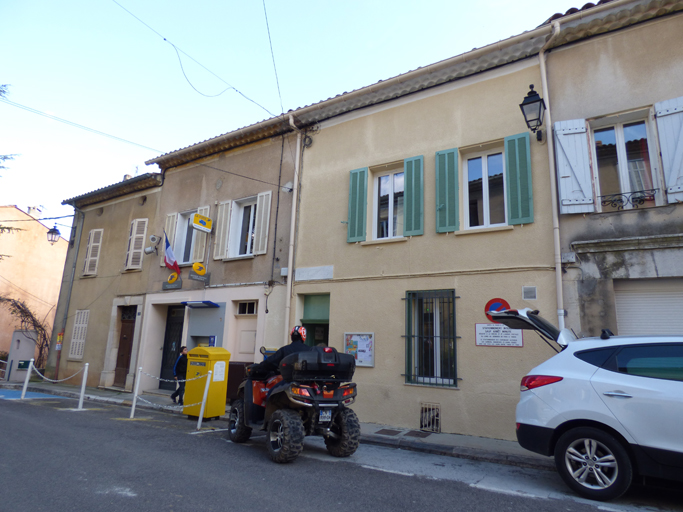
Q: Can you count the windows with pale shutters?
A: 6